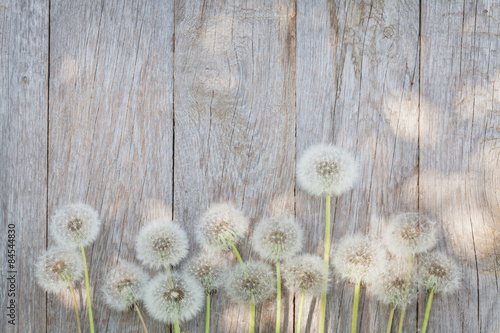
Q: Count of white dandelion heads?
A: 15